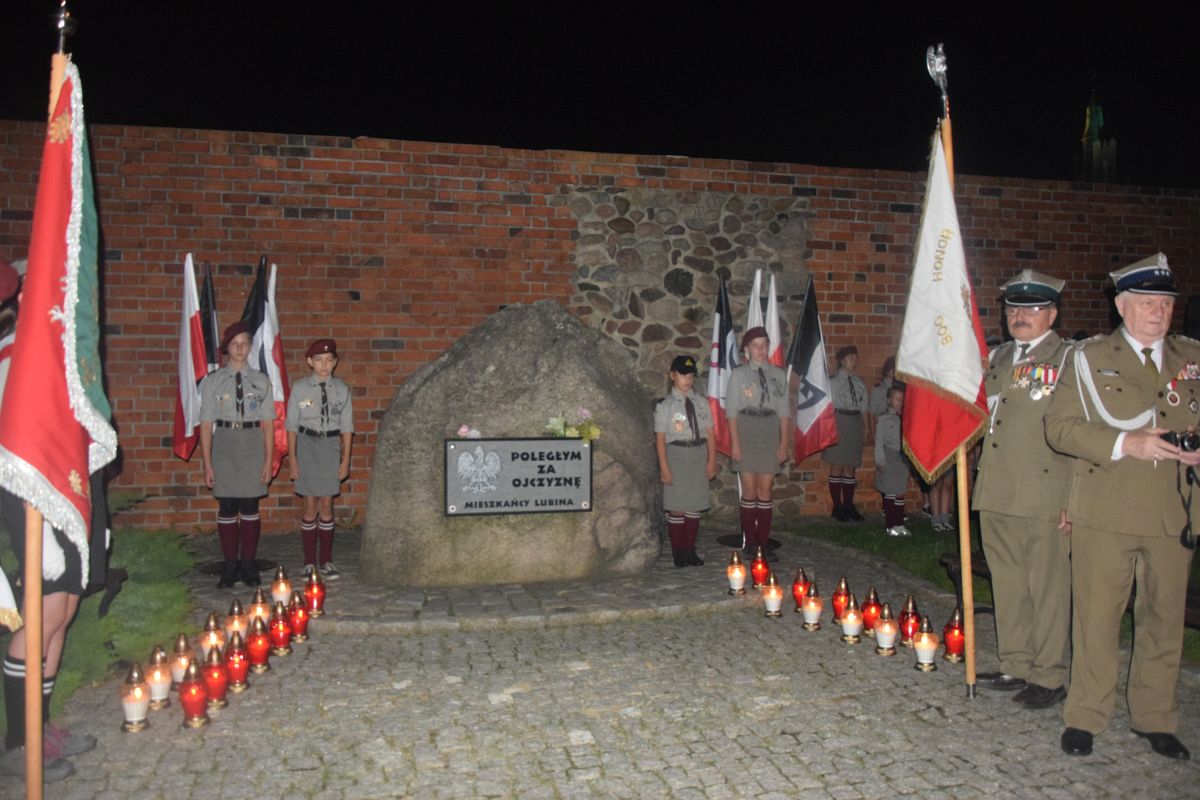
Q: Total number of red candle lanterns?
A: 13